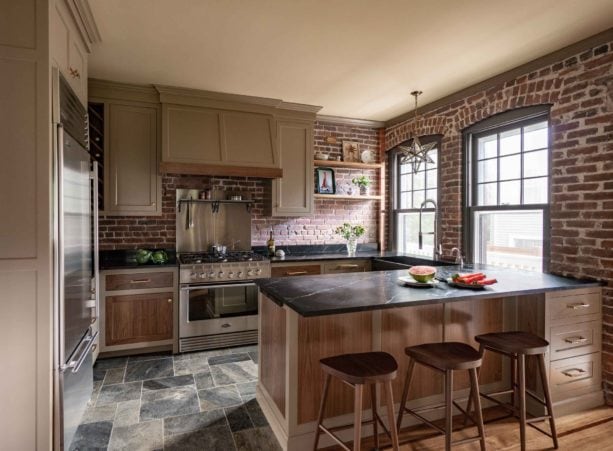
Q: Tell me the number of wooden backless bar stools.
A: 3